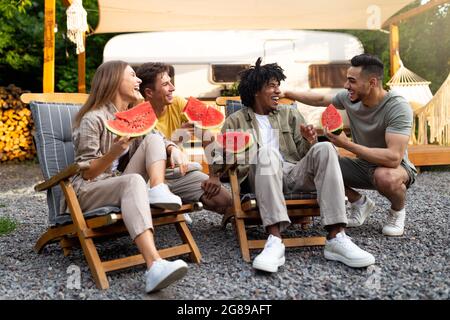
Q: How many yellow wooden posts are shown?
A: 3